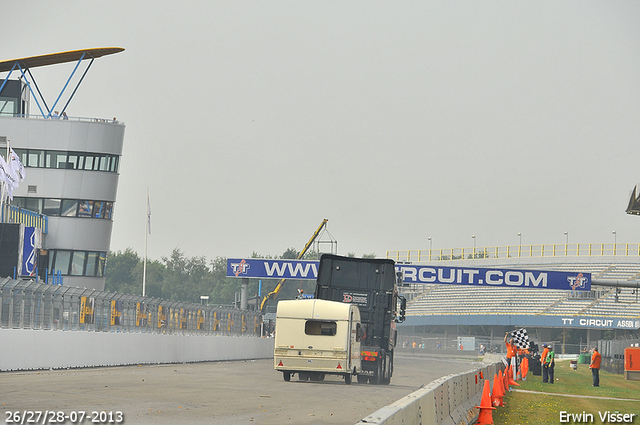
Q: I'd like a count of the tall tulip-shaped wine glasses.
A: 0